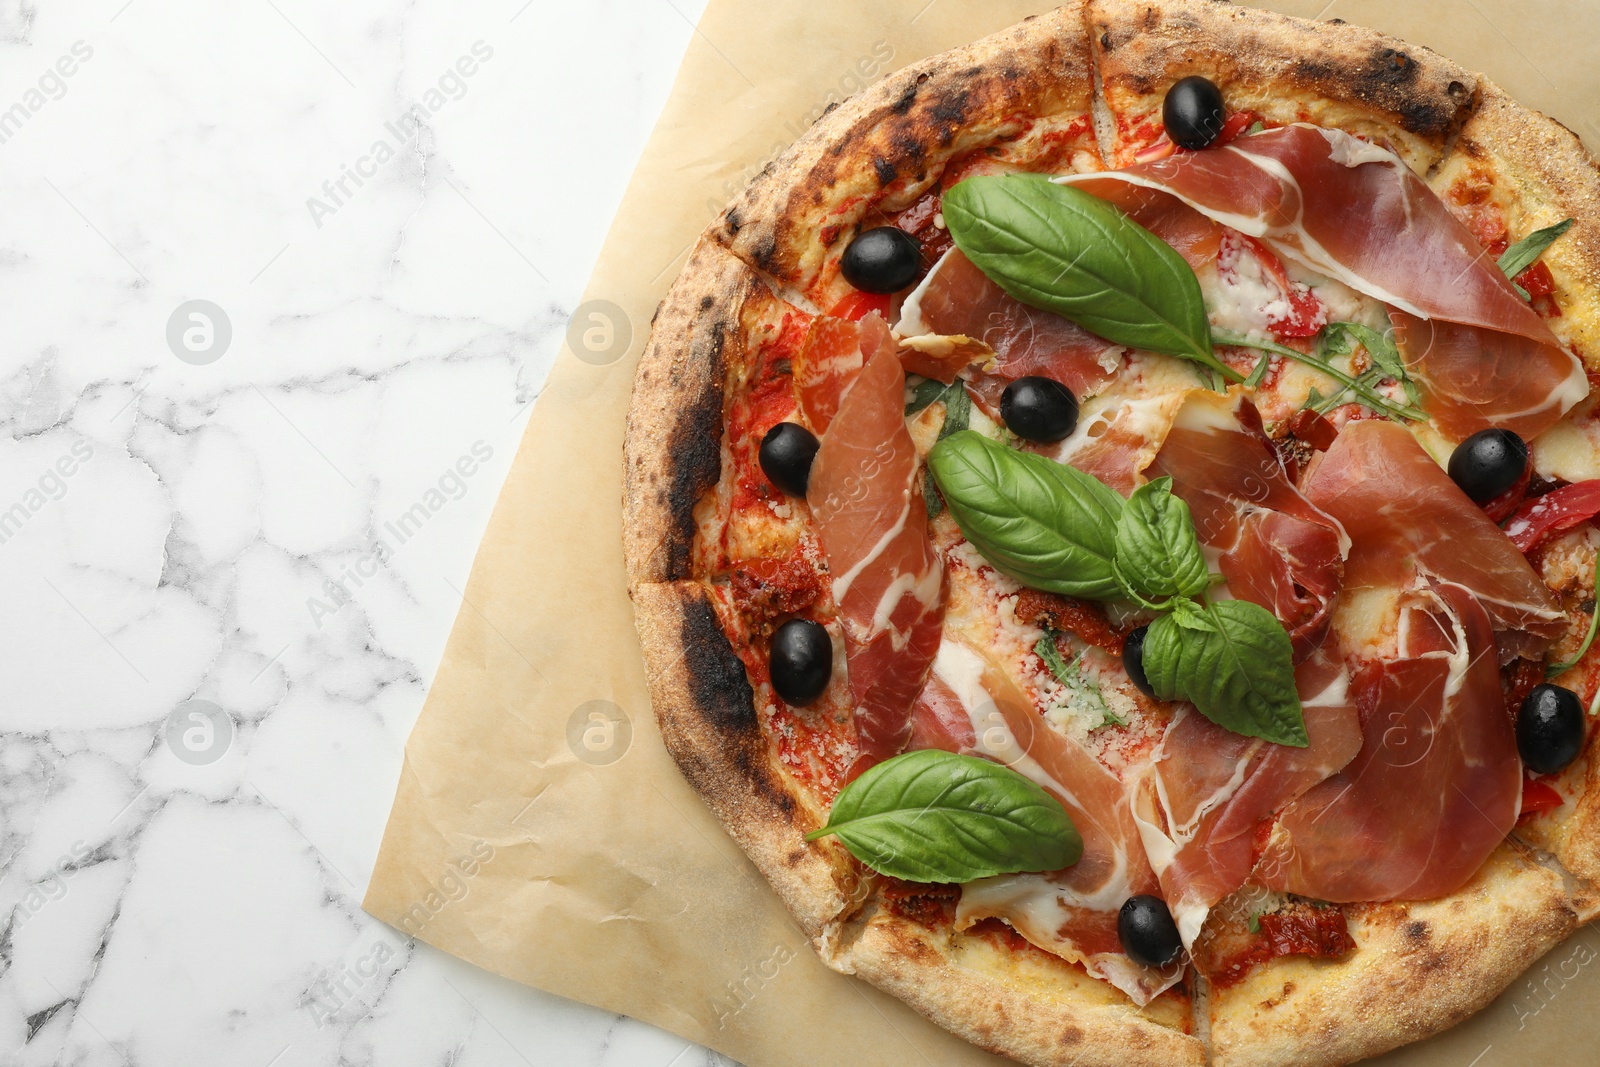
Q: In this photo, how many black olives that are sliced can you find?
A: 0